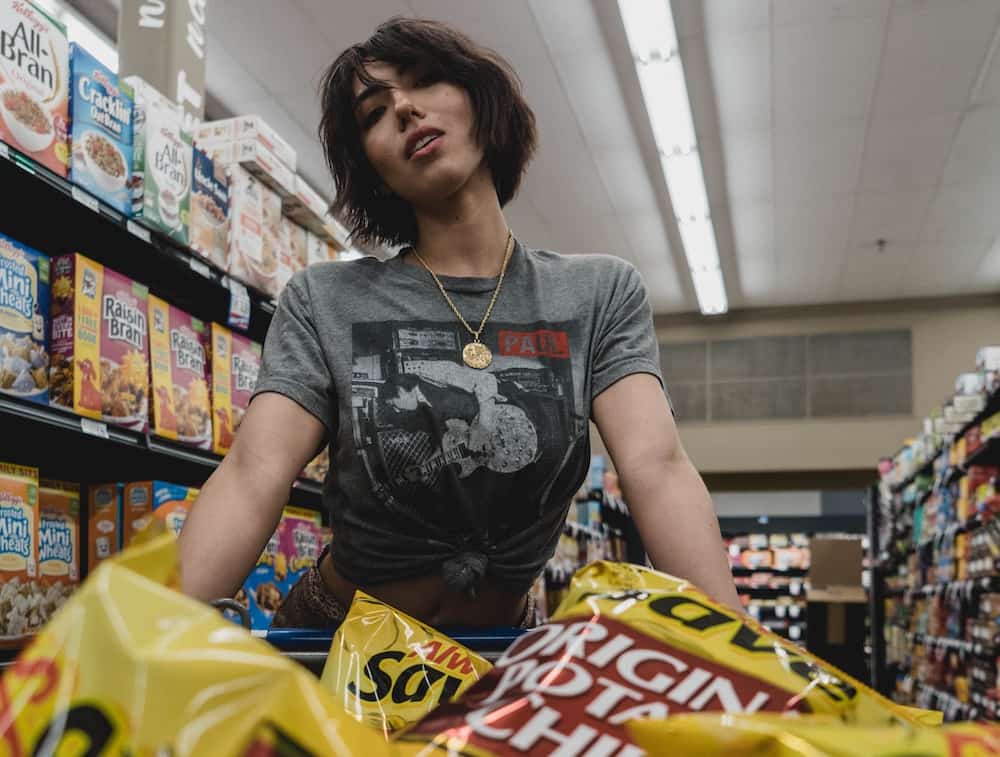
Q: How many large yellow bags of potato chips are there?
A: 4